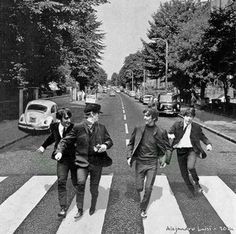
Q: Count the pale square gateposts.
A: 2